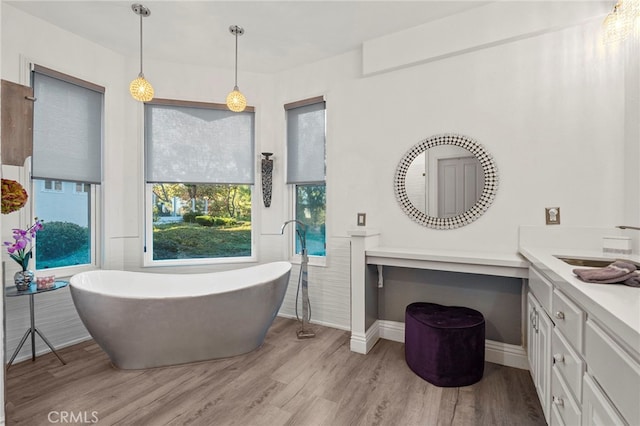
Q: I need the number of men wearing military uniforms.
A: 0